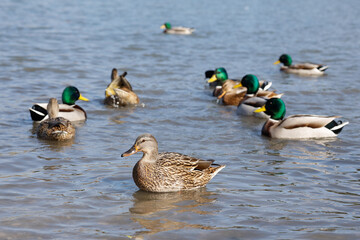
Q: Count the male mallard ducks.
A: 6